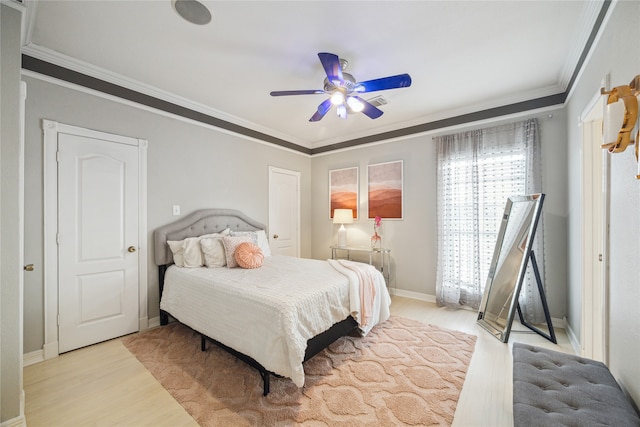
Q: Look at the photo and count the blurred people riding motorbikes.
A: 0